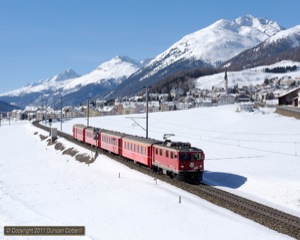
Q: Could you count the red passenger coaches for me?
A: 4